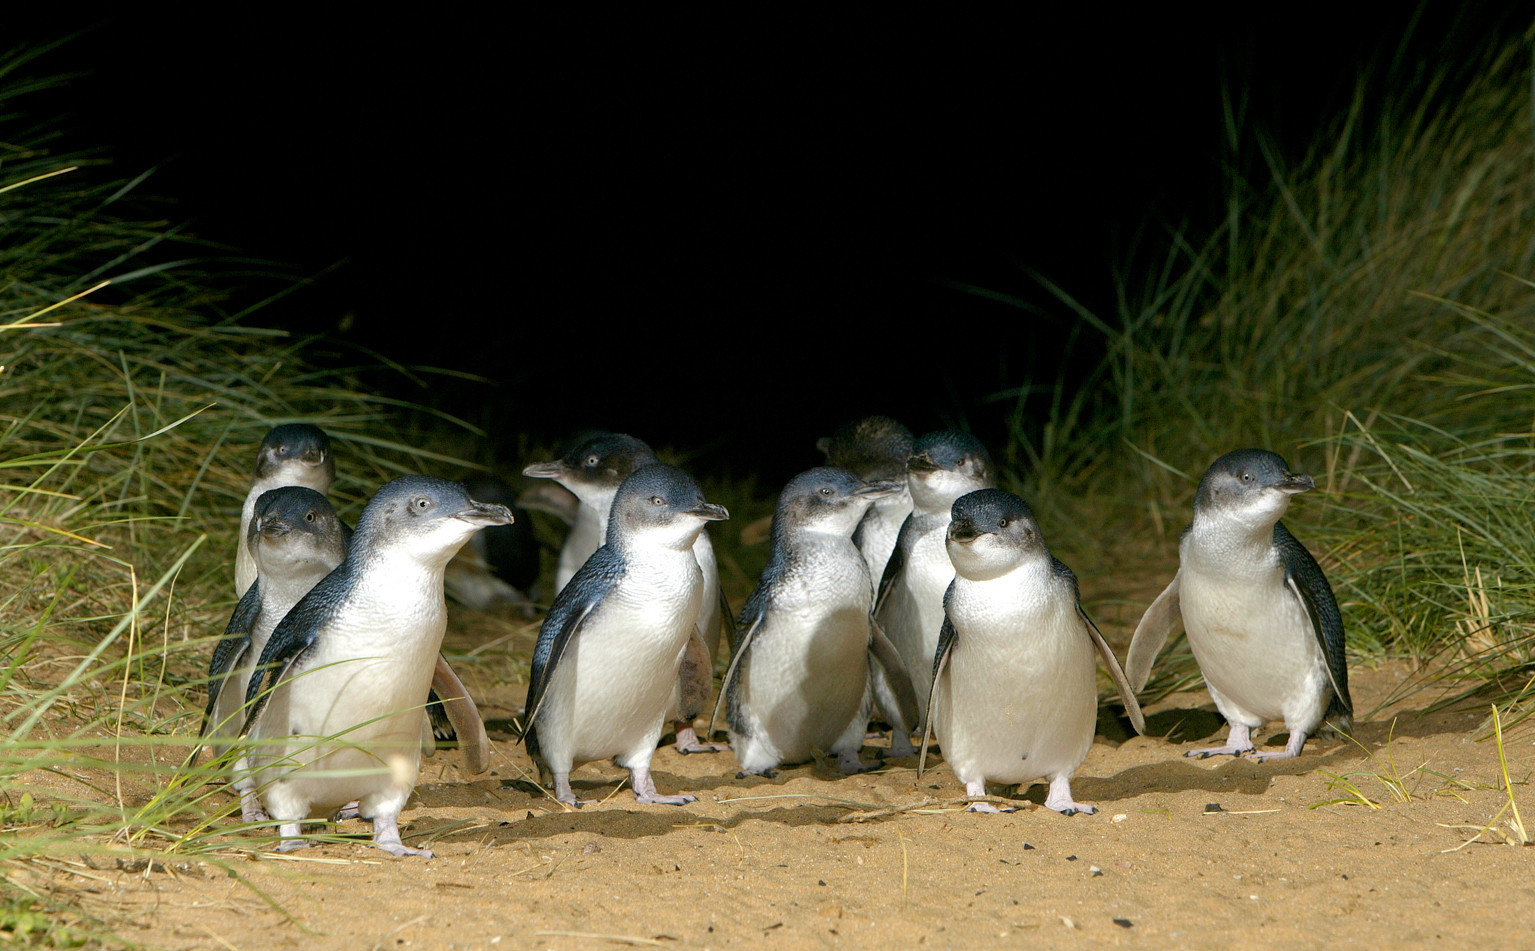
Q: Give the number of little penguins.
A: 11